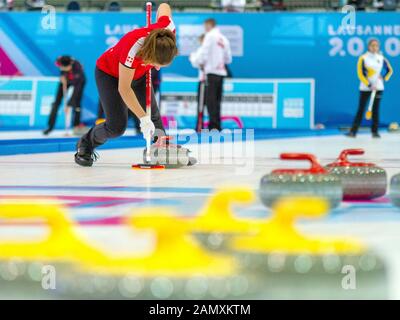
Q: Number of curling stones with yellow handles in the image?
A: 4